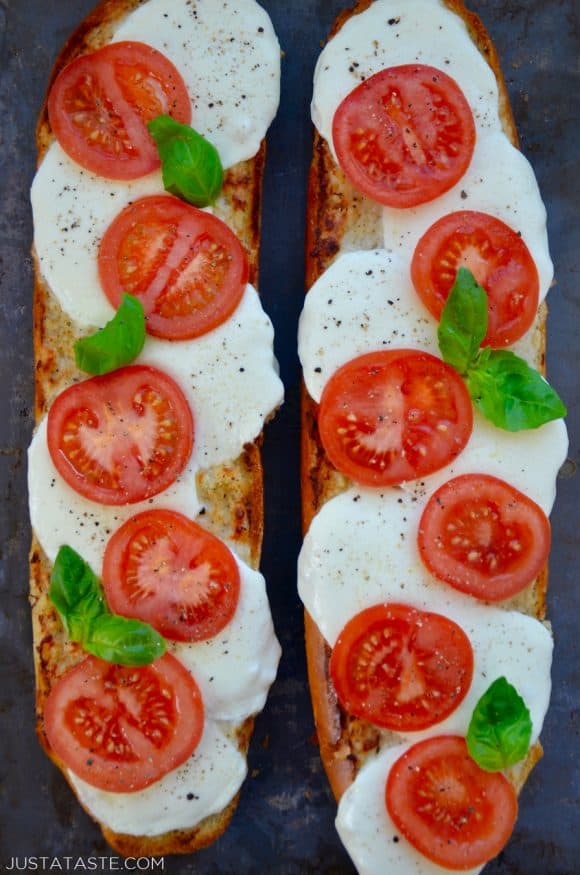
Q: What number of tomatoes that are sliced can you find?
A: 11